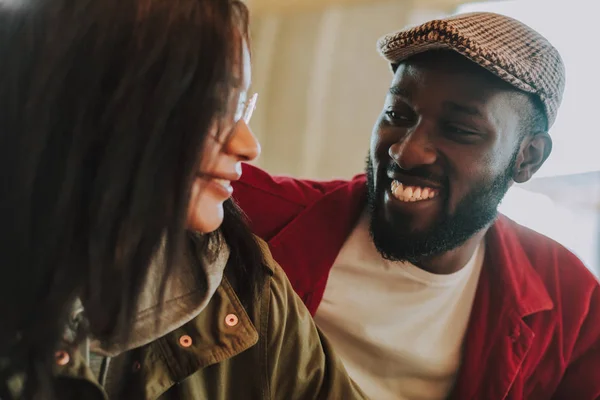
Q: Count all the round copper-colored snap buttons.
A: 3